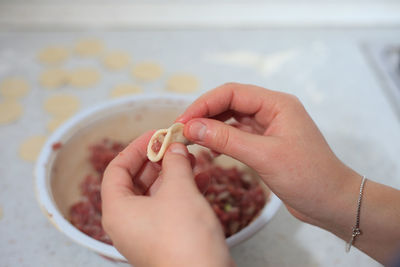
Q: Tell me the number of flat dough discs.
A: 13